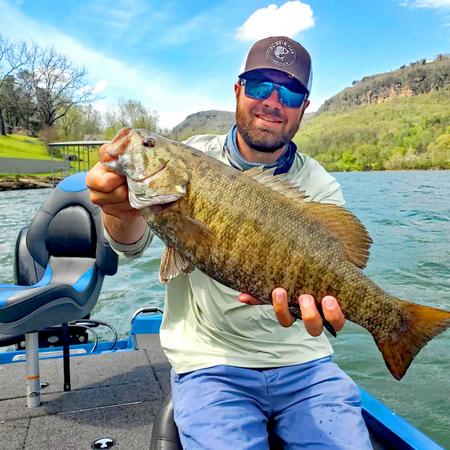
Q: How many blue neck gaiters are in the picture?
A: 1